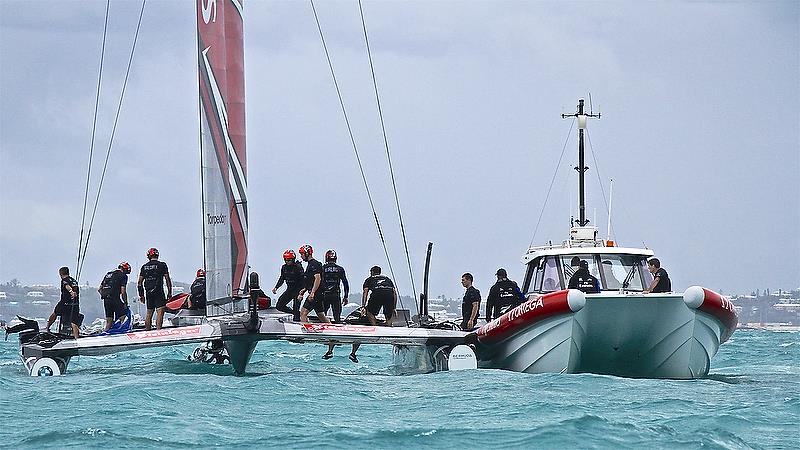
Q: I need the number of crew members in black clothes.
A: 12